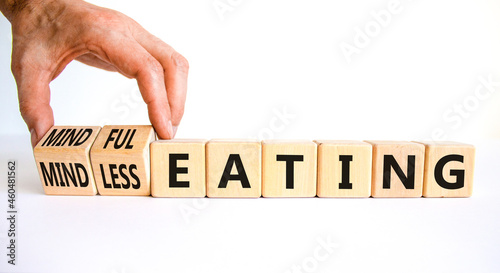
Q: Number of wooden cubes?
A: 8